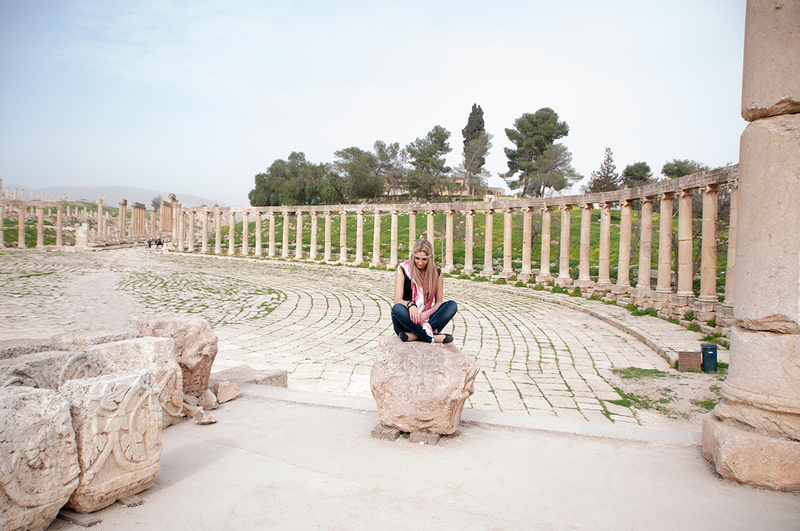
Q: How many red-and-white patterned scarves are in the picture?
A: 1